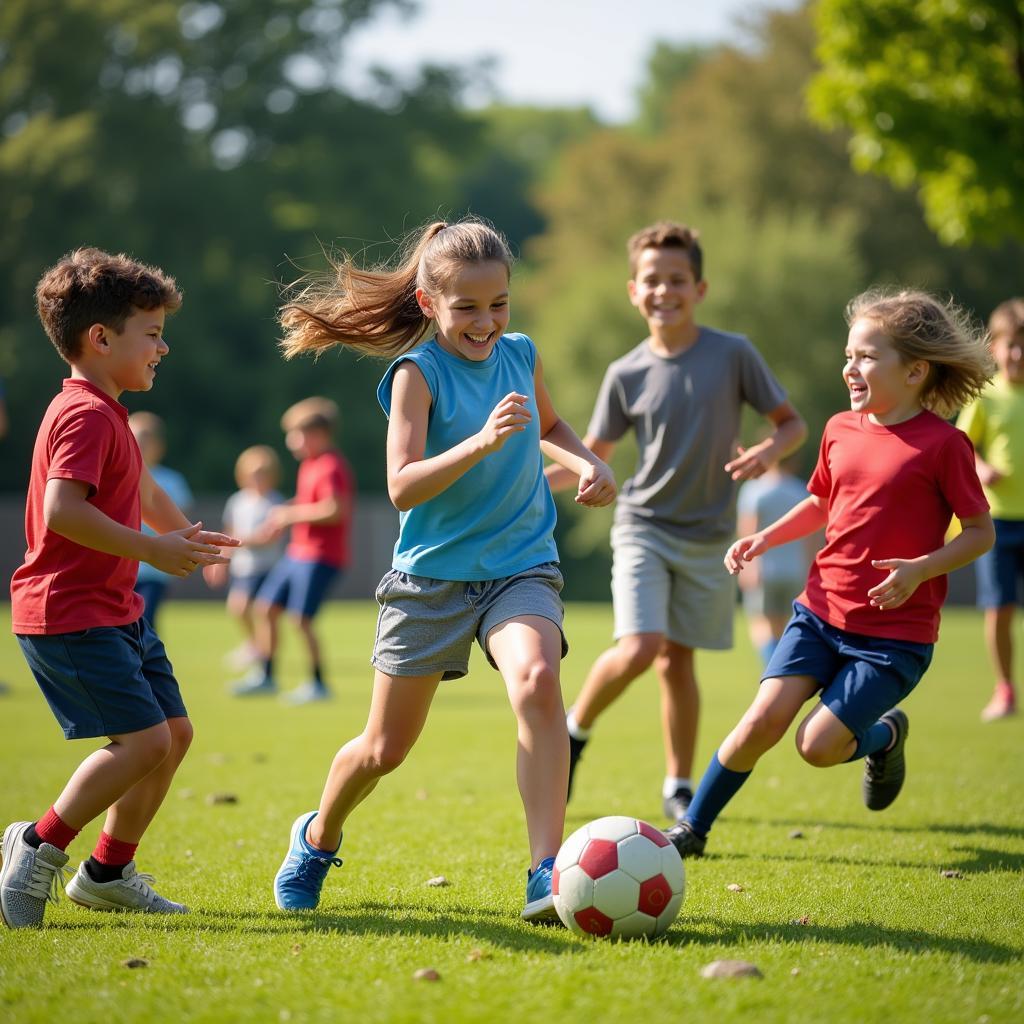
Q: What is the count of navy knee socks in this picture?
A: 2